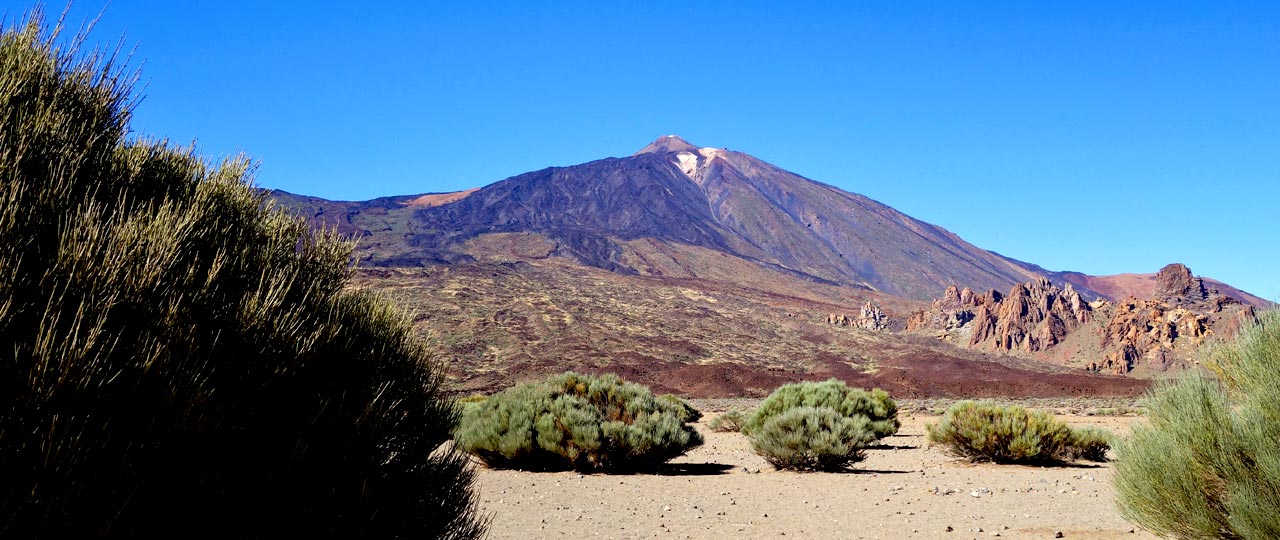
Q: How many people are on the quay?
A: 0